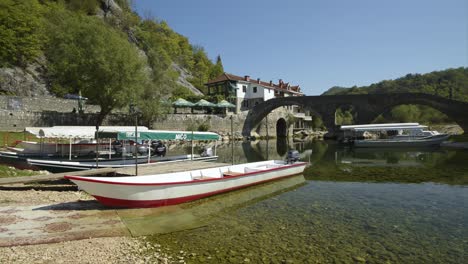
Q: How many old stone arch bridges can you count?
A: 1